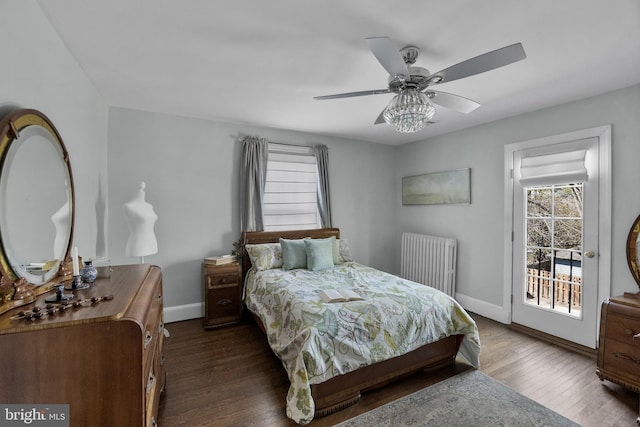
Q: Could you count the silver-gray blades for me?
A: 5